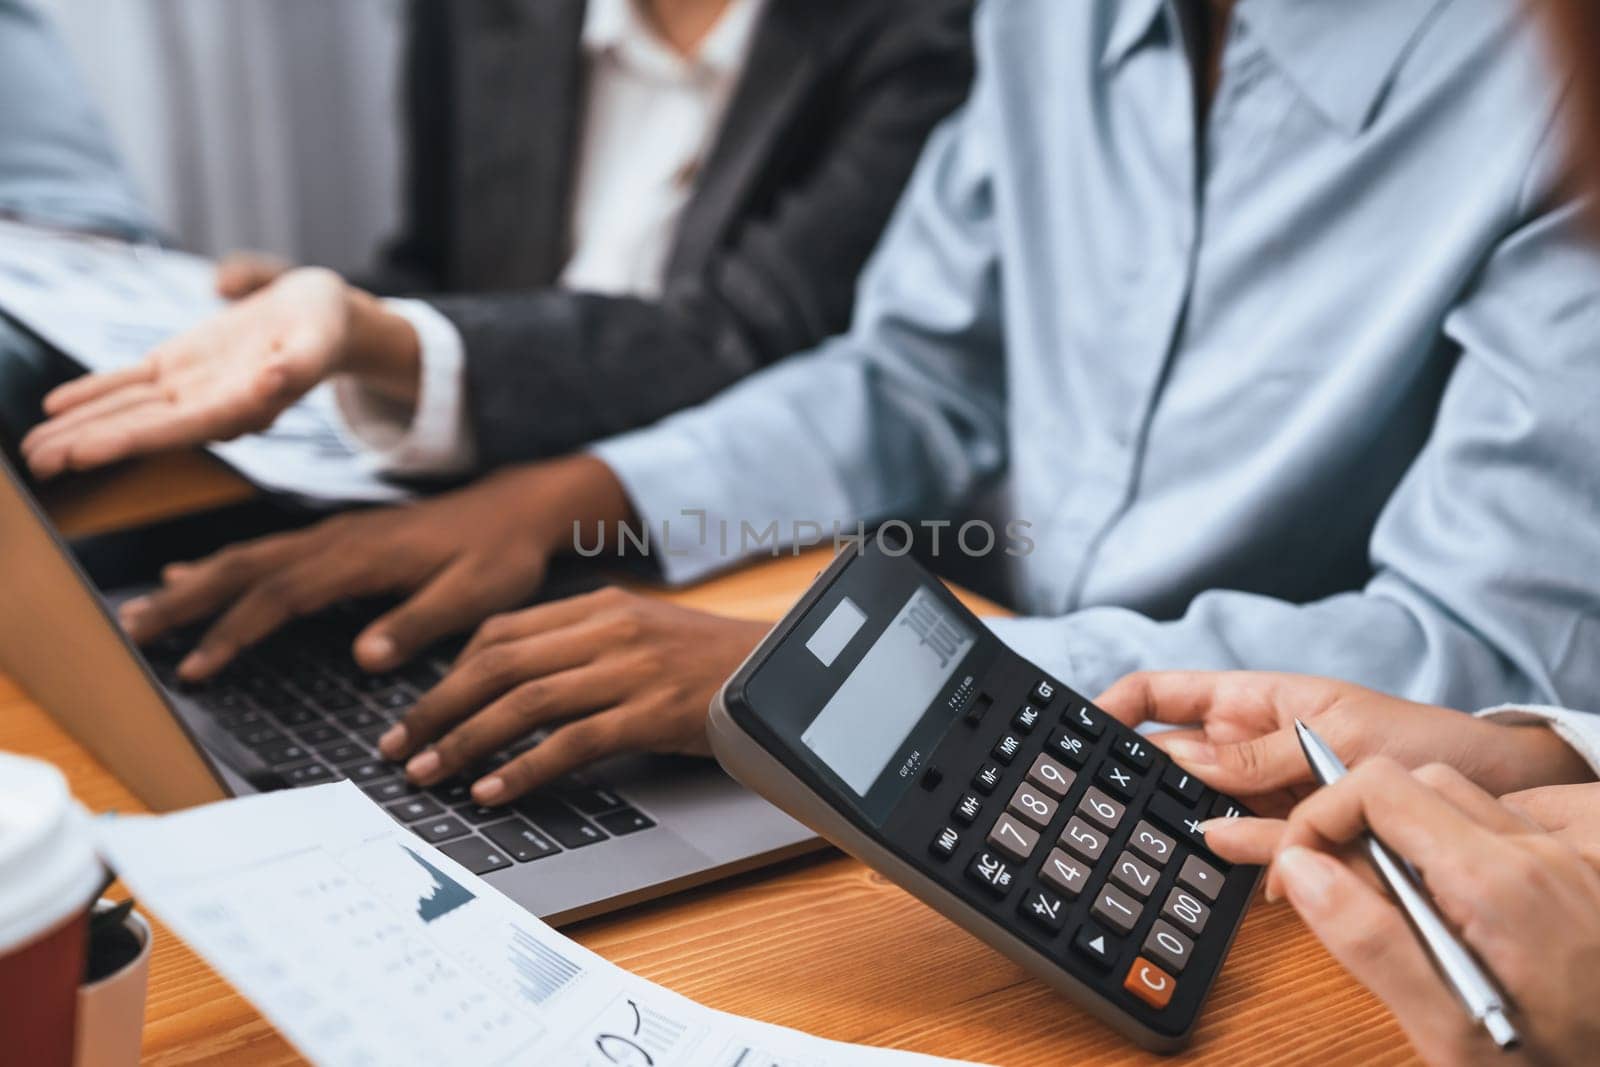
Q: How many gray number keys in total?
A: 11